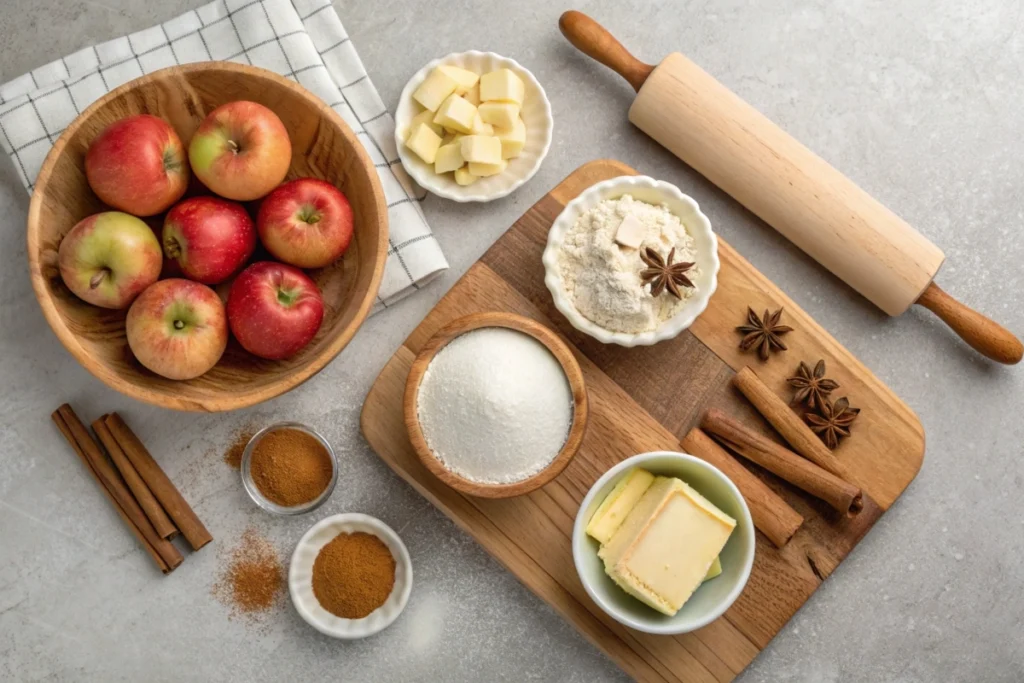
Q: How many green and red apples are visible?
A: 7